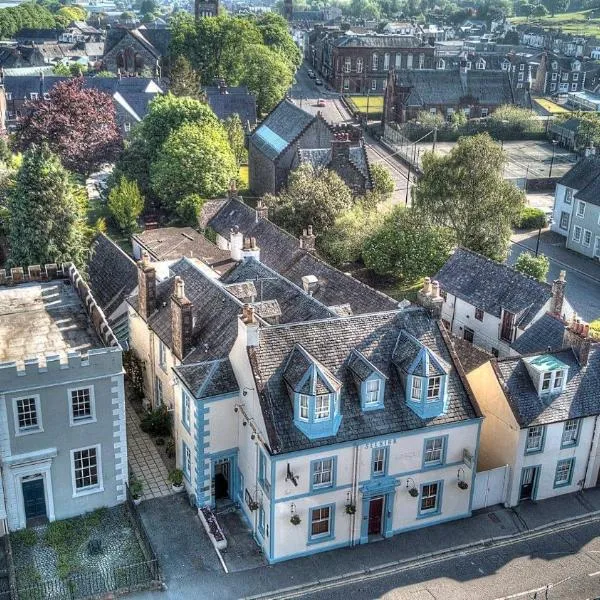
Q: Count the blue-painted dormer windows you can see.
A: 3